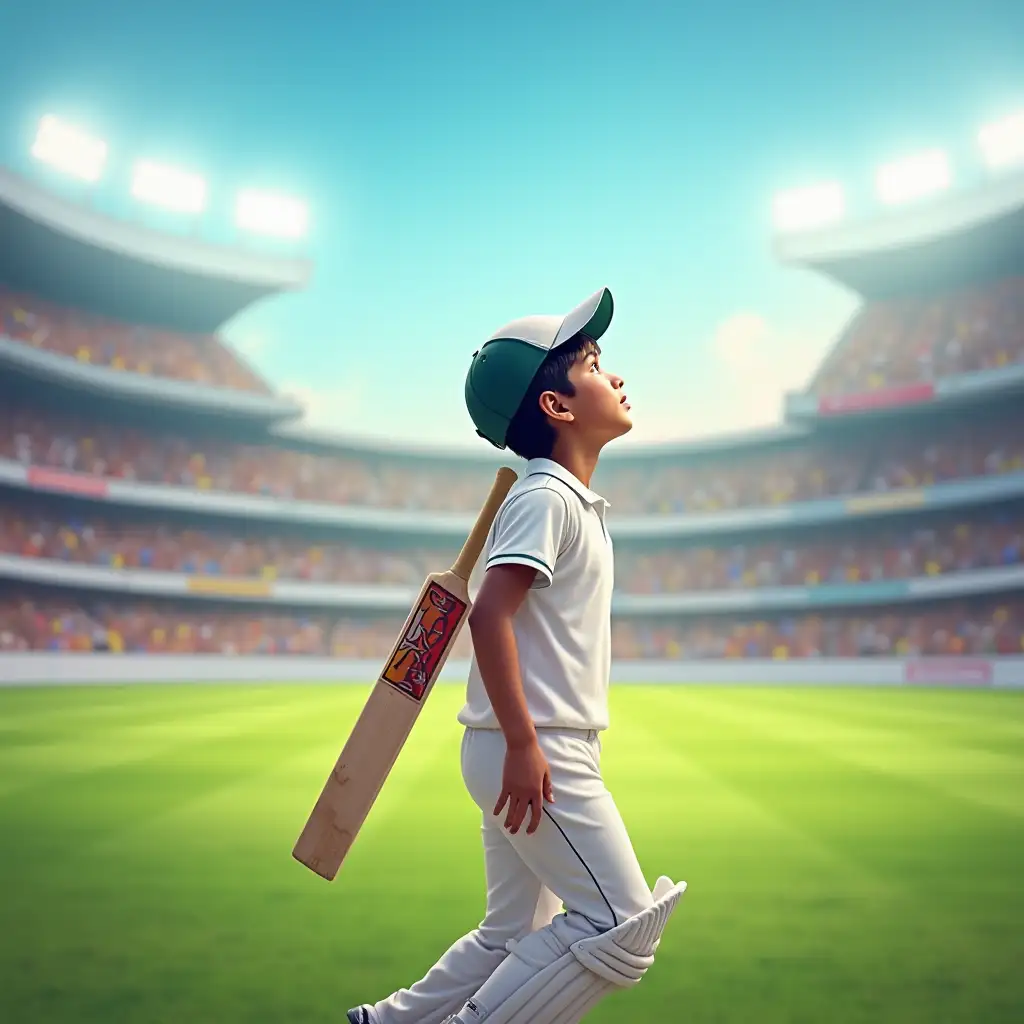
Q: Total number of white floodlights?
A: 6